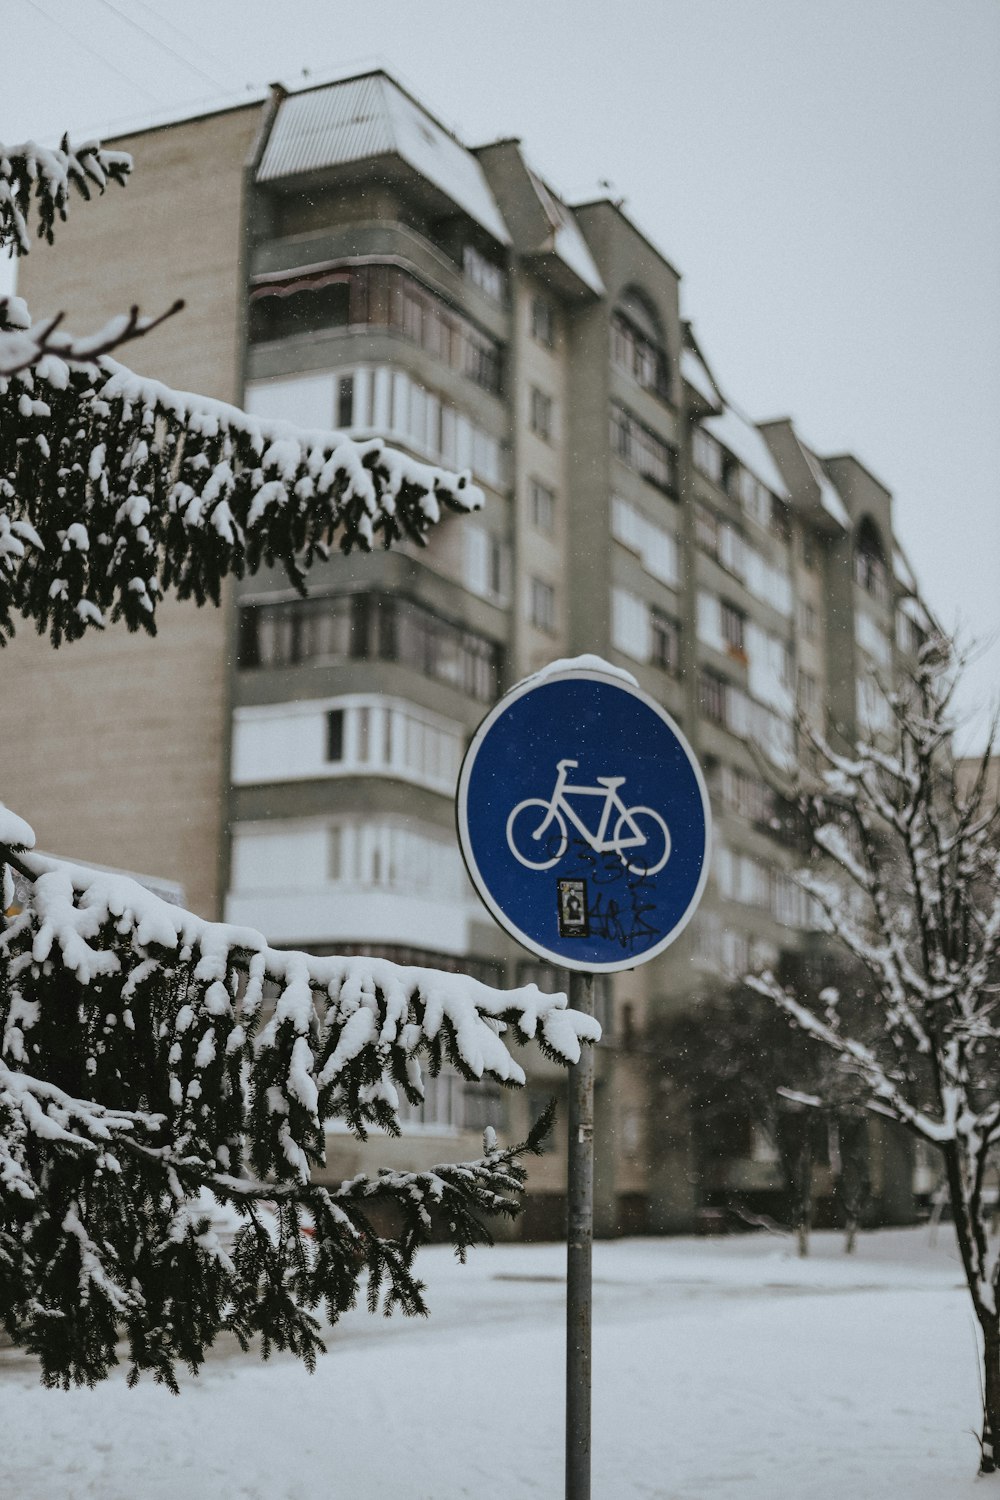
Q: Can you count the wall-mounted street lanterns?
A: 0